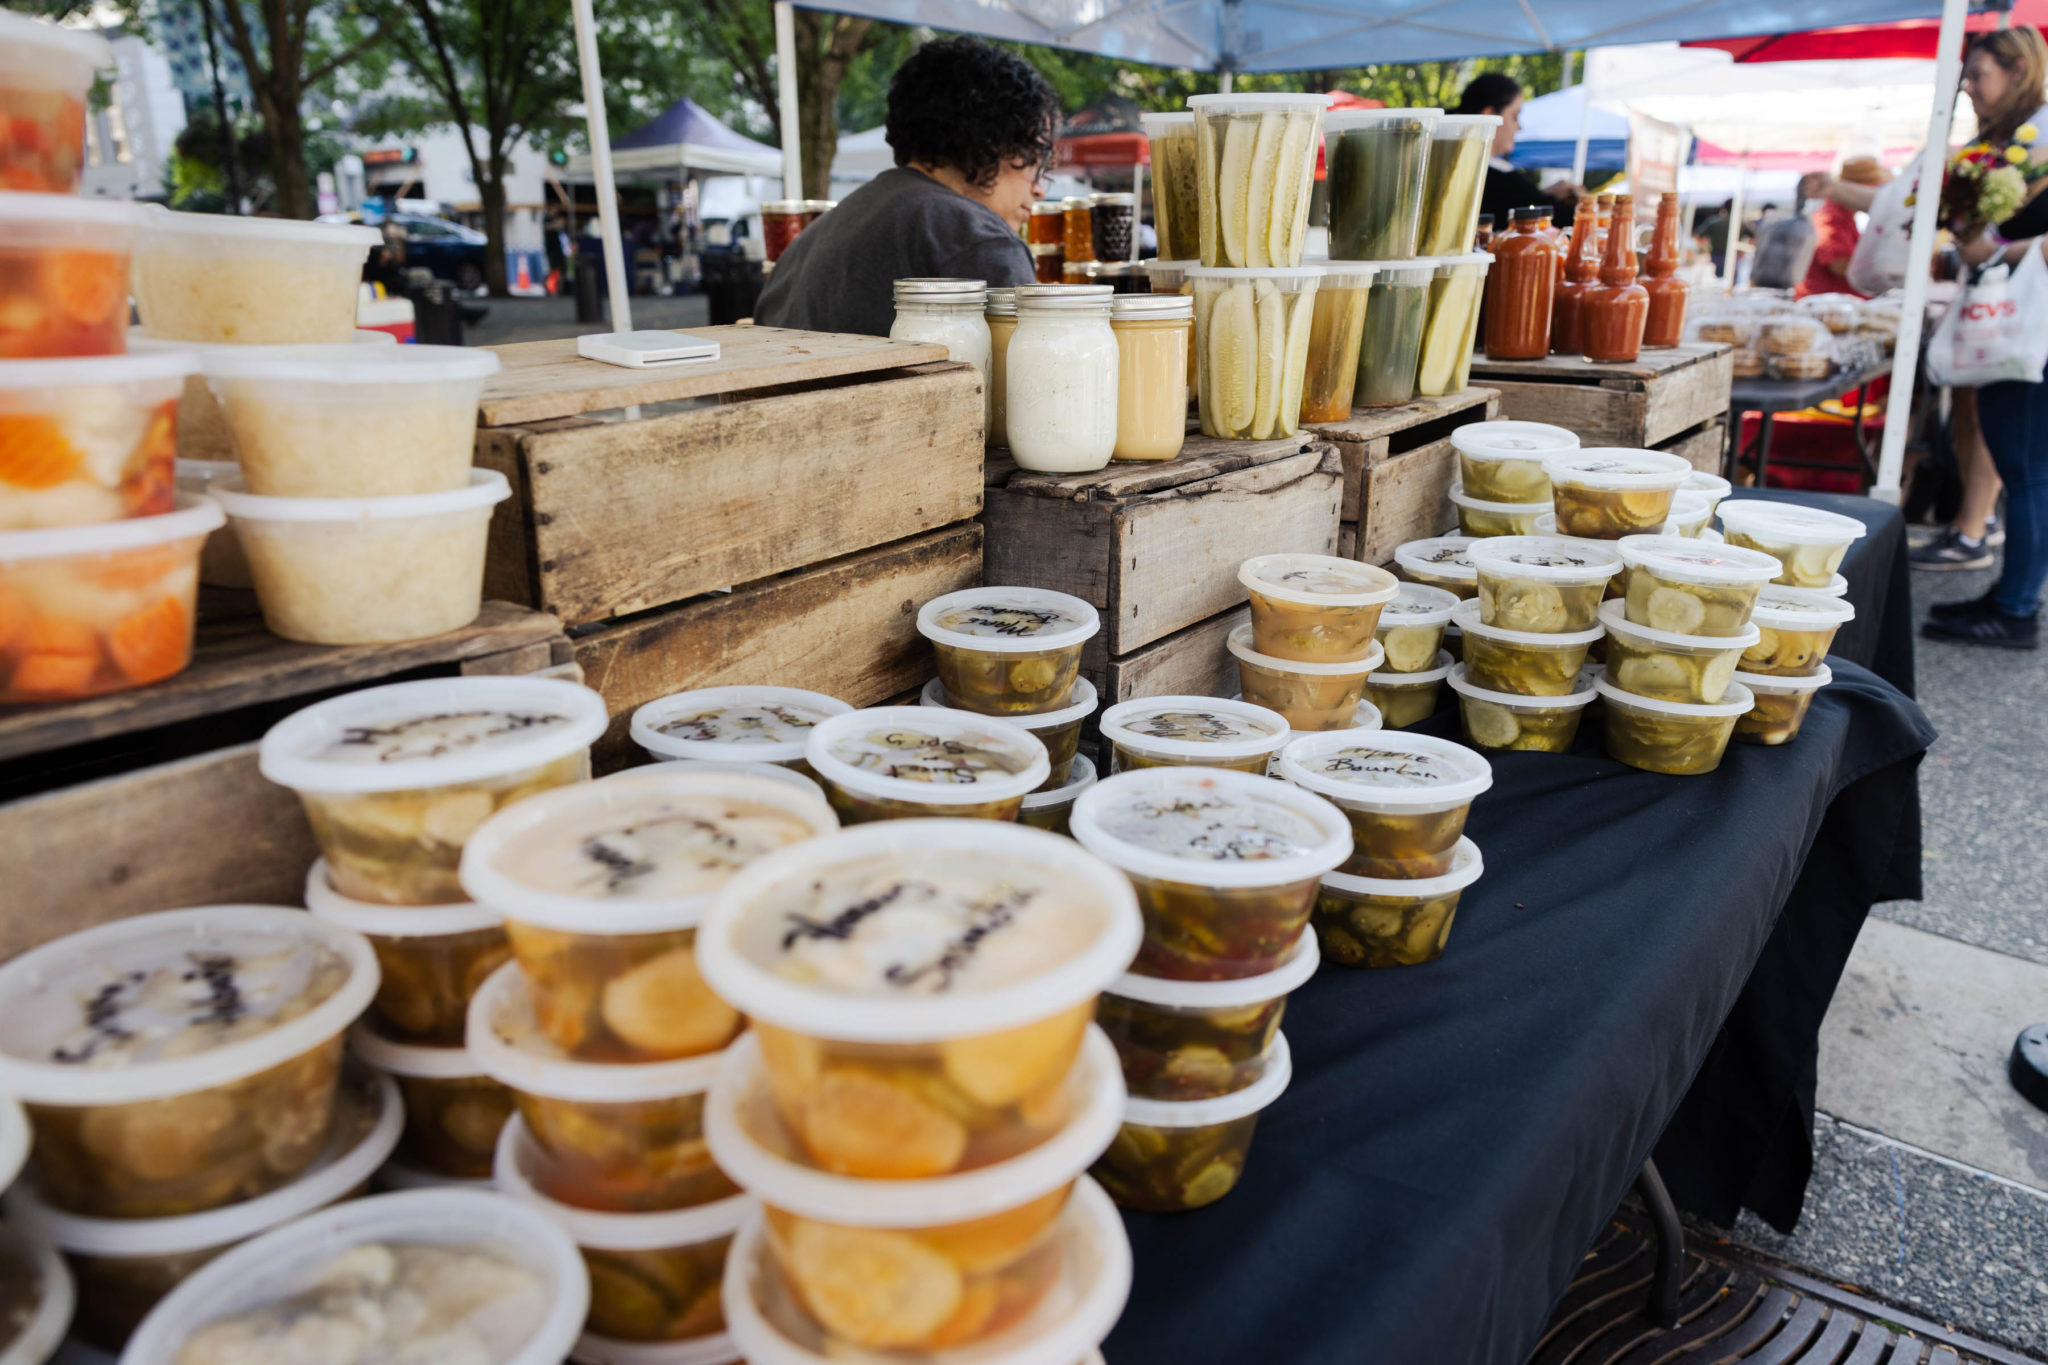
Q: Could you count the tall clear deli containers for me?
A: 9